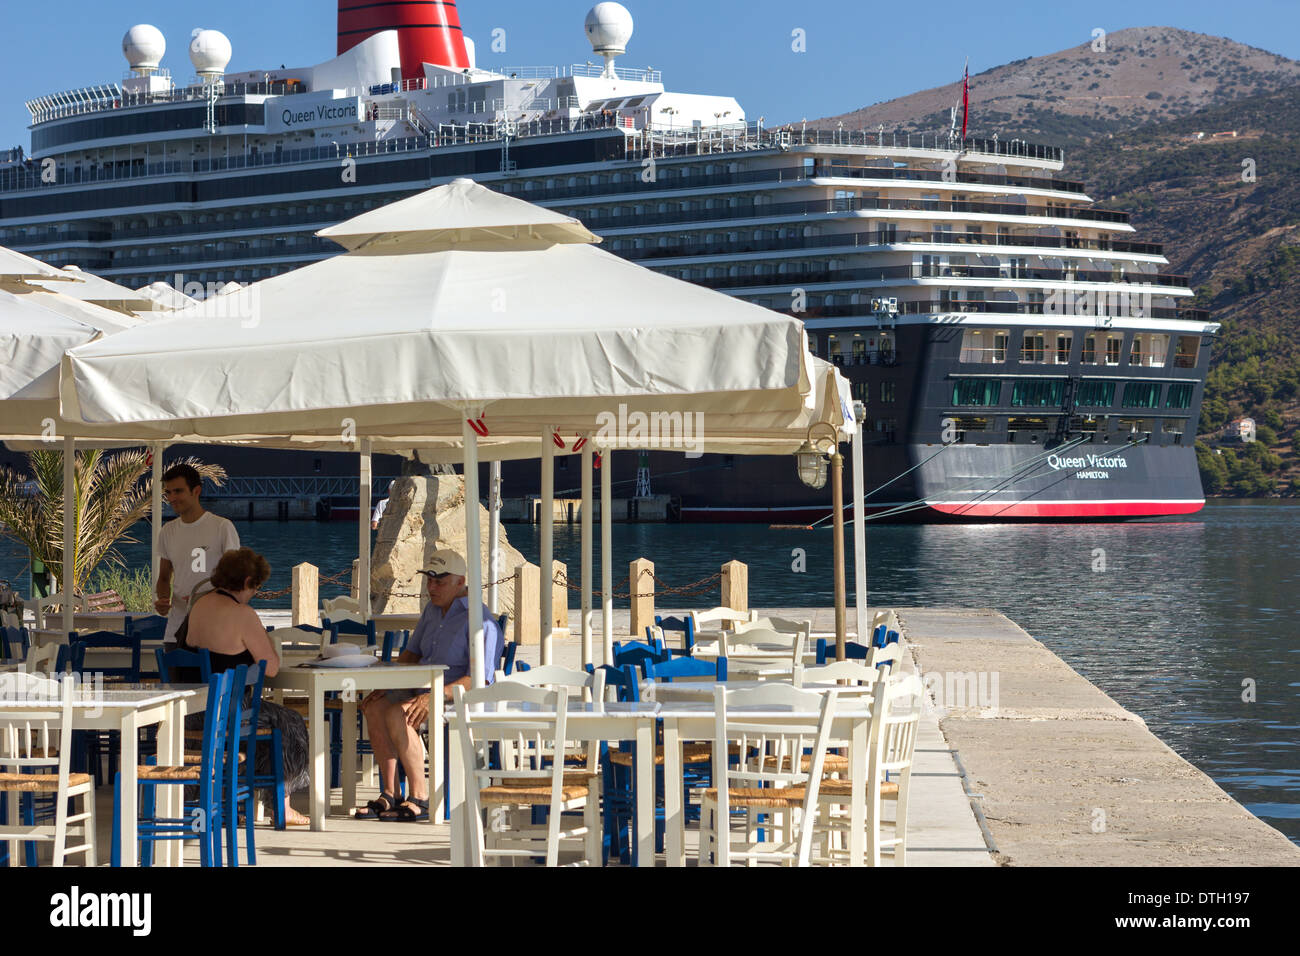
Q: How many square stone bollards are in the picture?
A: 6